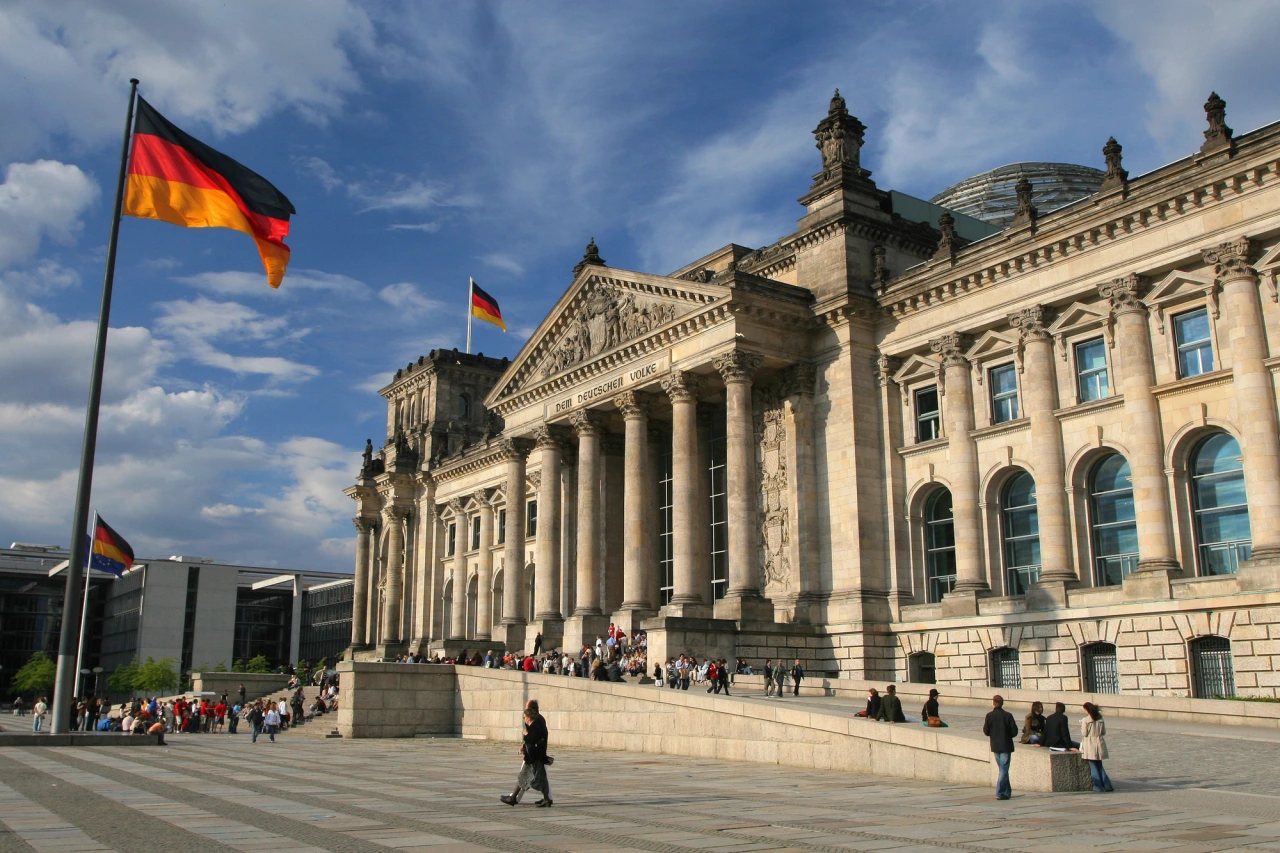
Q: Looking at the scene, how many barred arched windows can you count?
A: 3